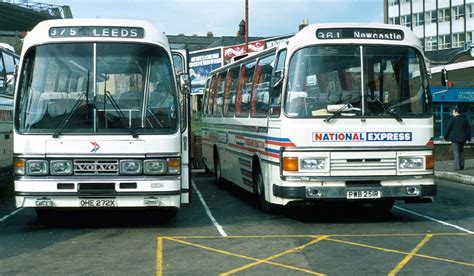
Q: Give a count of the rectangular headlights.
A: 6